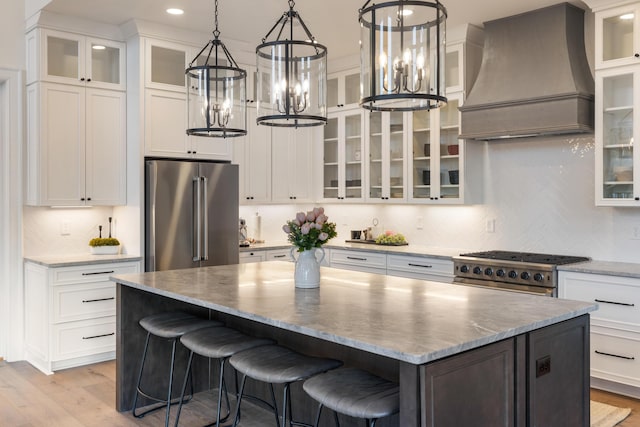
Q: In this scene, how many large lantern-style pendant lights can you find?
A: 3